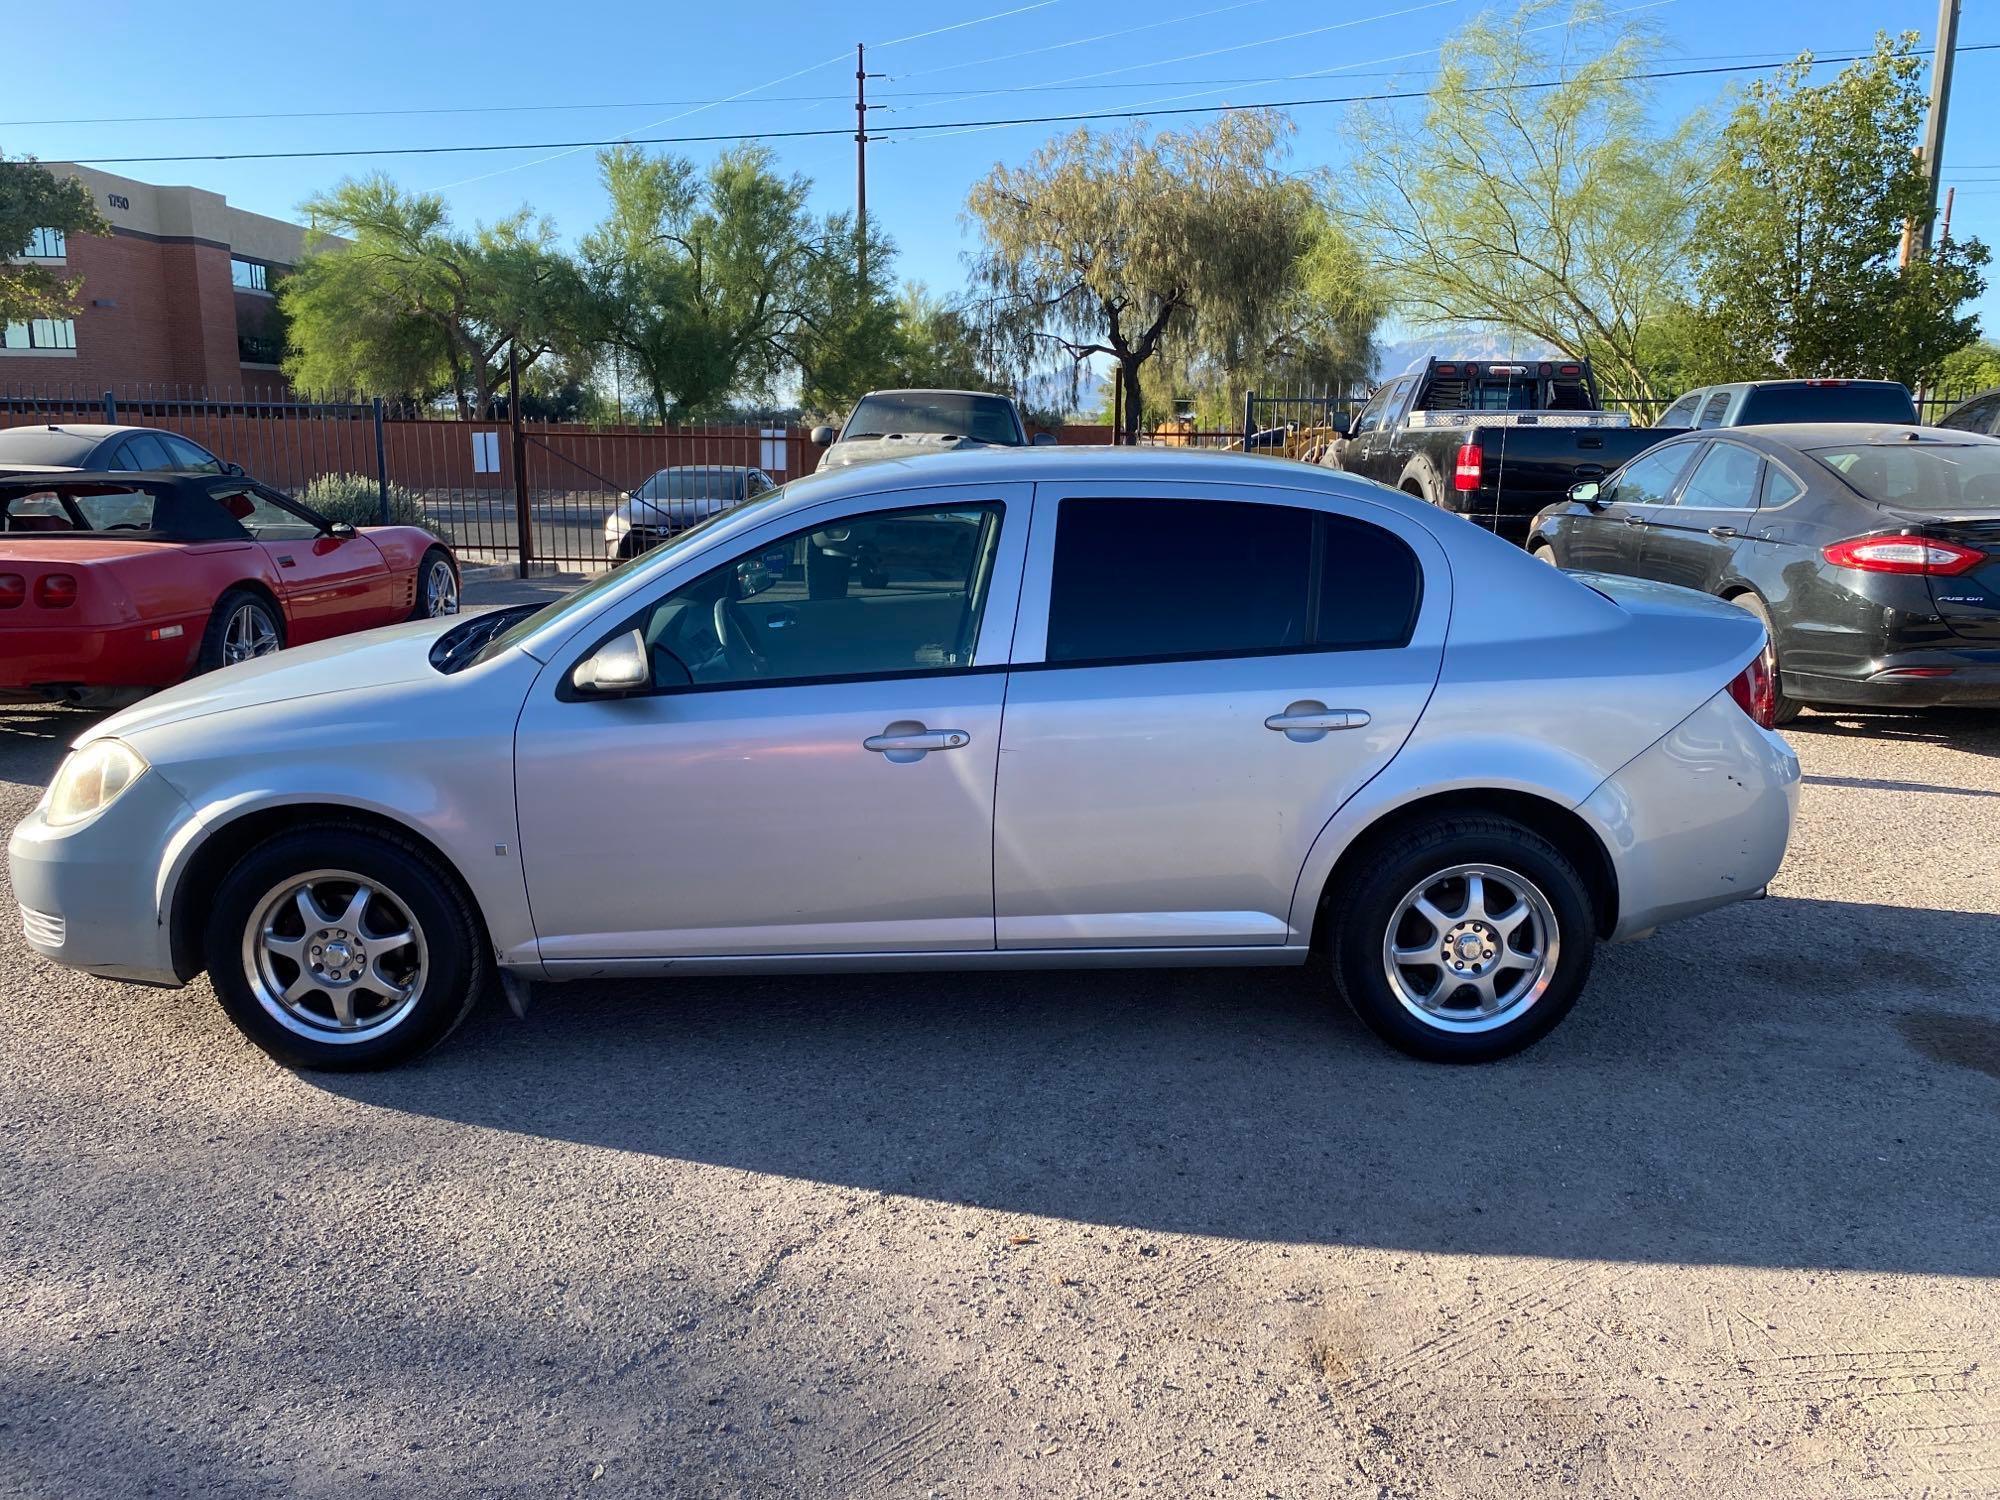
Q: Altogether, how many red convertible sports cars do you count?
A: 1